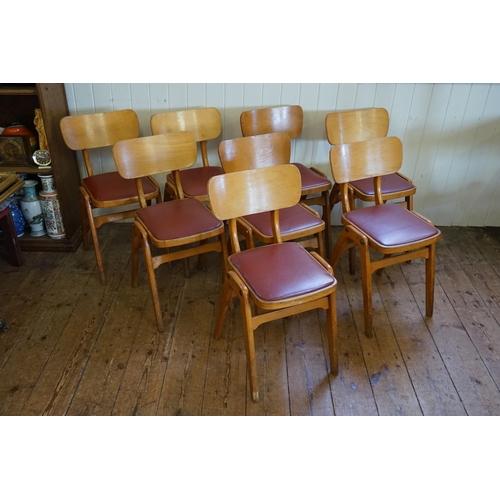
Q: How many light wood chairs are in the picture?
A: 8